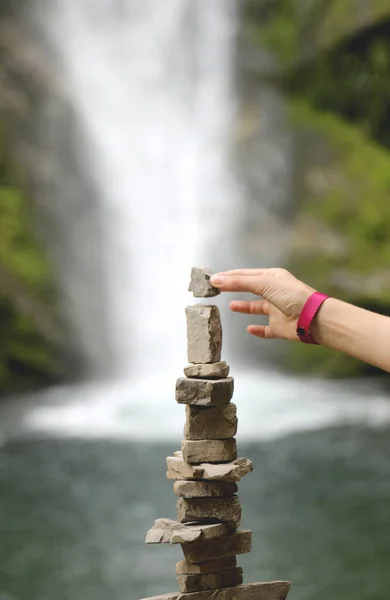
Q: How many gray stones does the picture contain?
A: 14